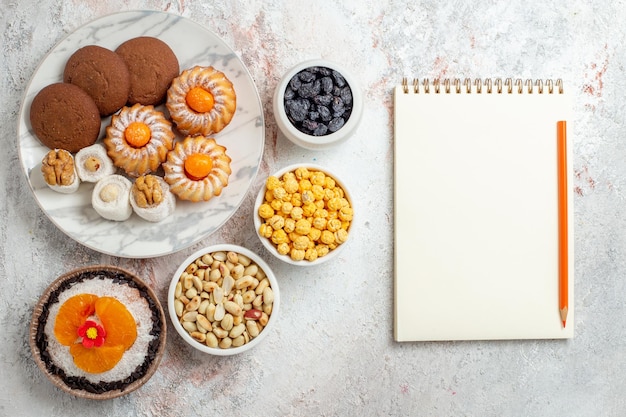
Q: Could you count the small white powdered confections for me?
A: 4